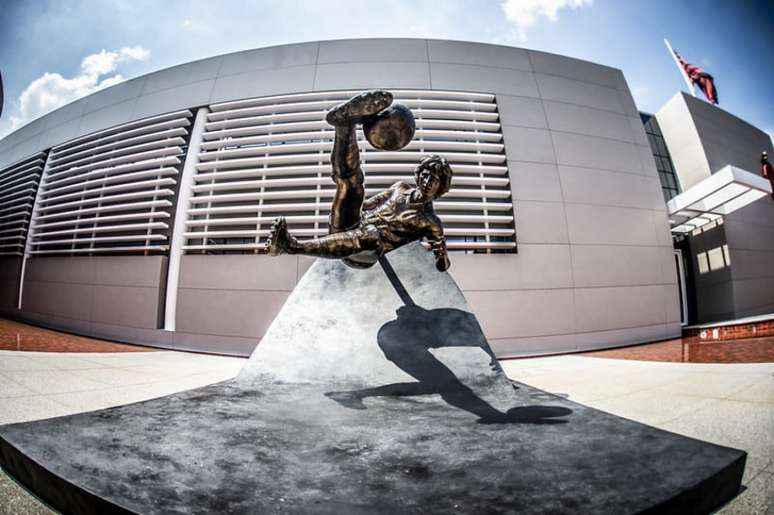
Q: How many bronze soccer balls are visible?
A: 1